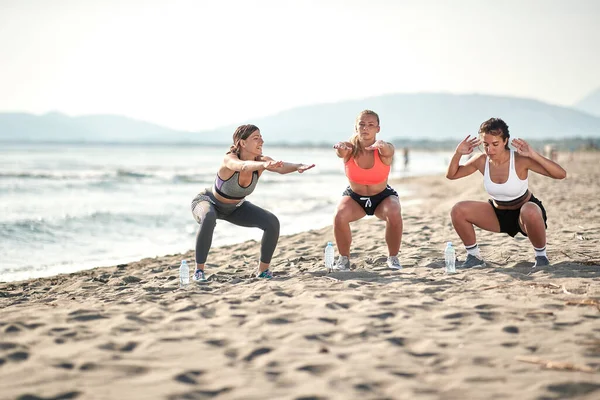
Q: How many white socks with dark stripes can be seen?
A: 2